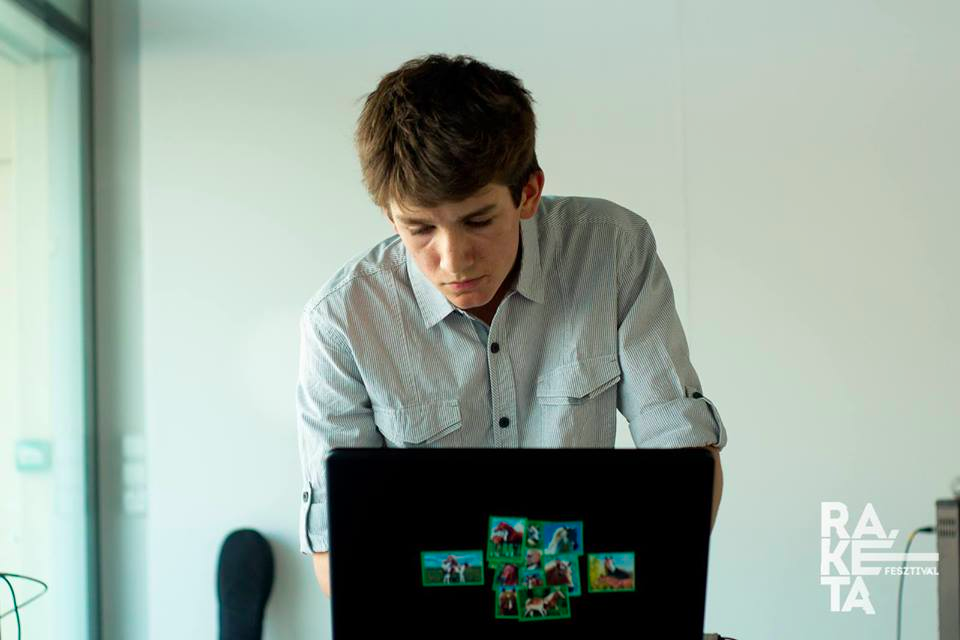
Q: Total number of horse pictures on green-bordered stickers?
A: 11